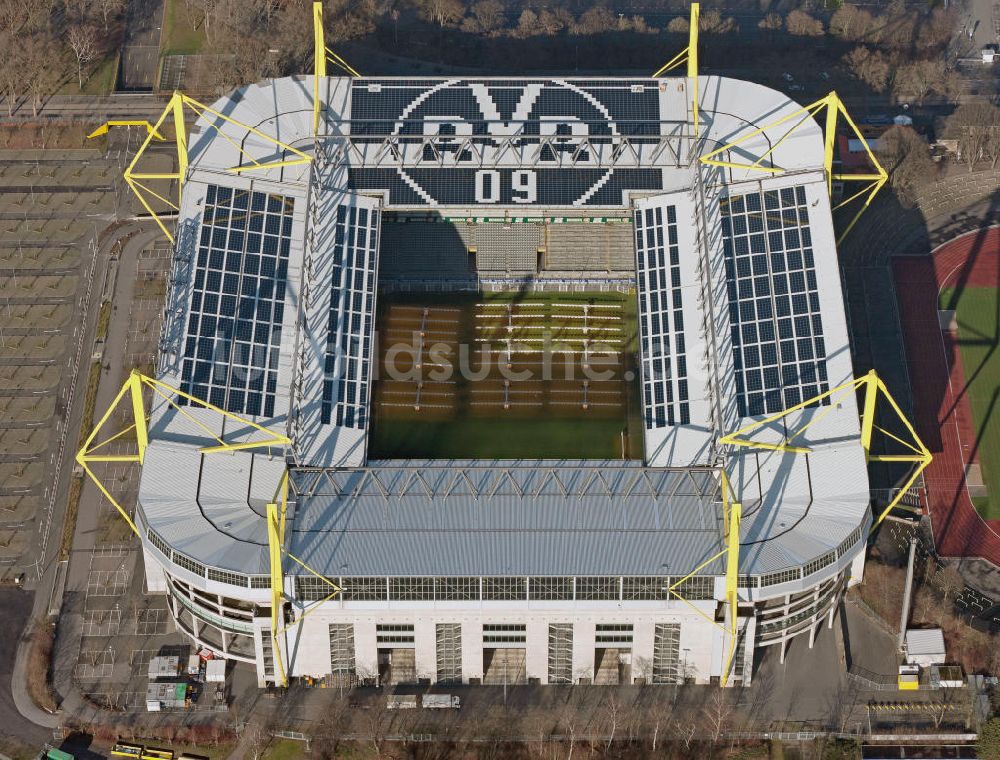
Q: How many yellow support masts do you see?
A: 8